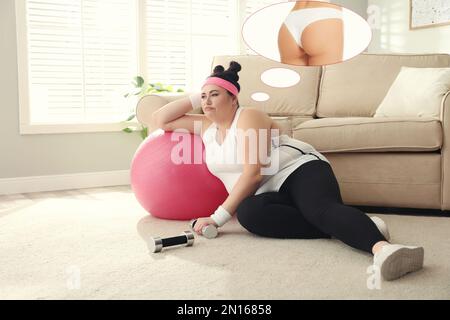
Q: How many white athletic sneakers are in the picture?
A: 2